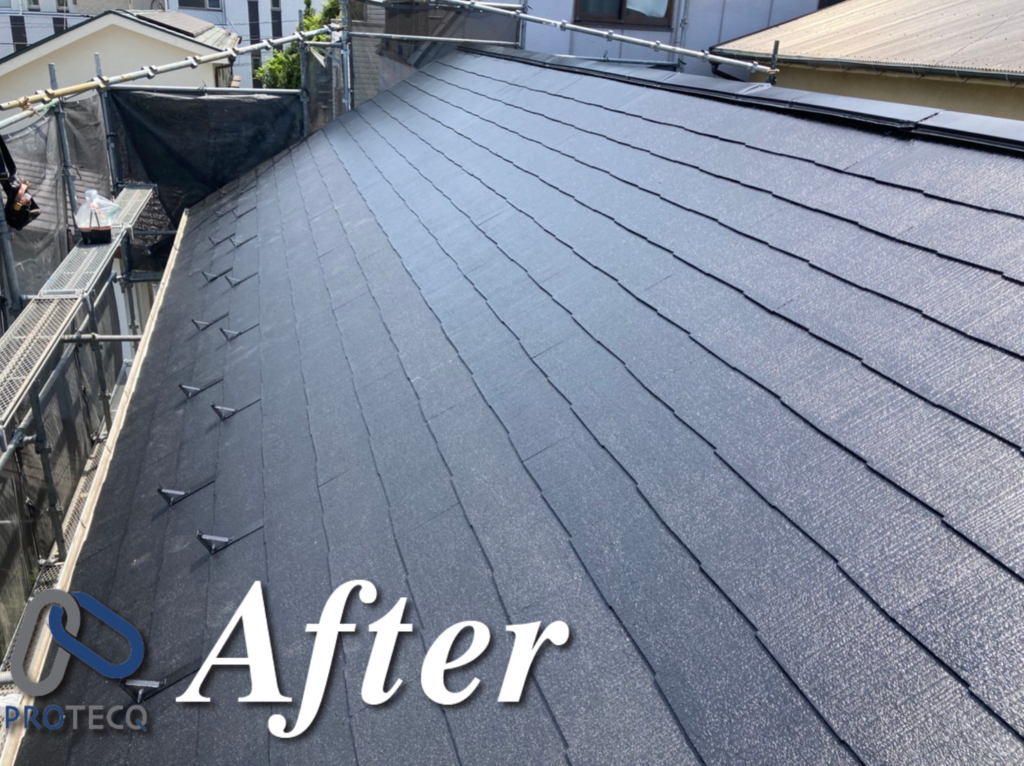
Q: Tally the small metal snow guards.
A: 15